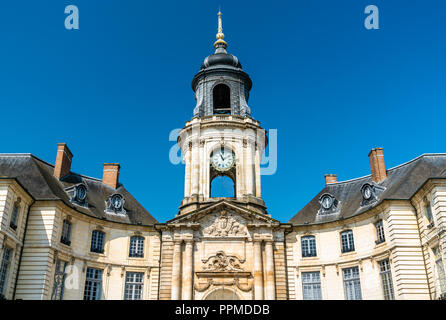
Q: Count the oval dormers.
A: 4